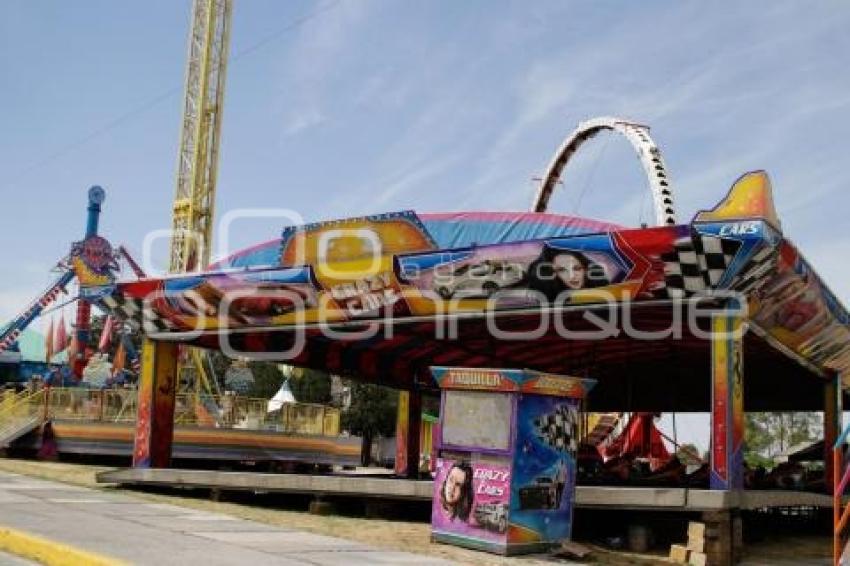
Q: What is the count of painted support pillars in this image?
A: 4